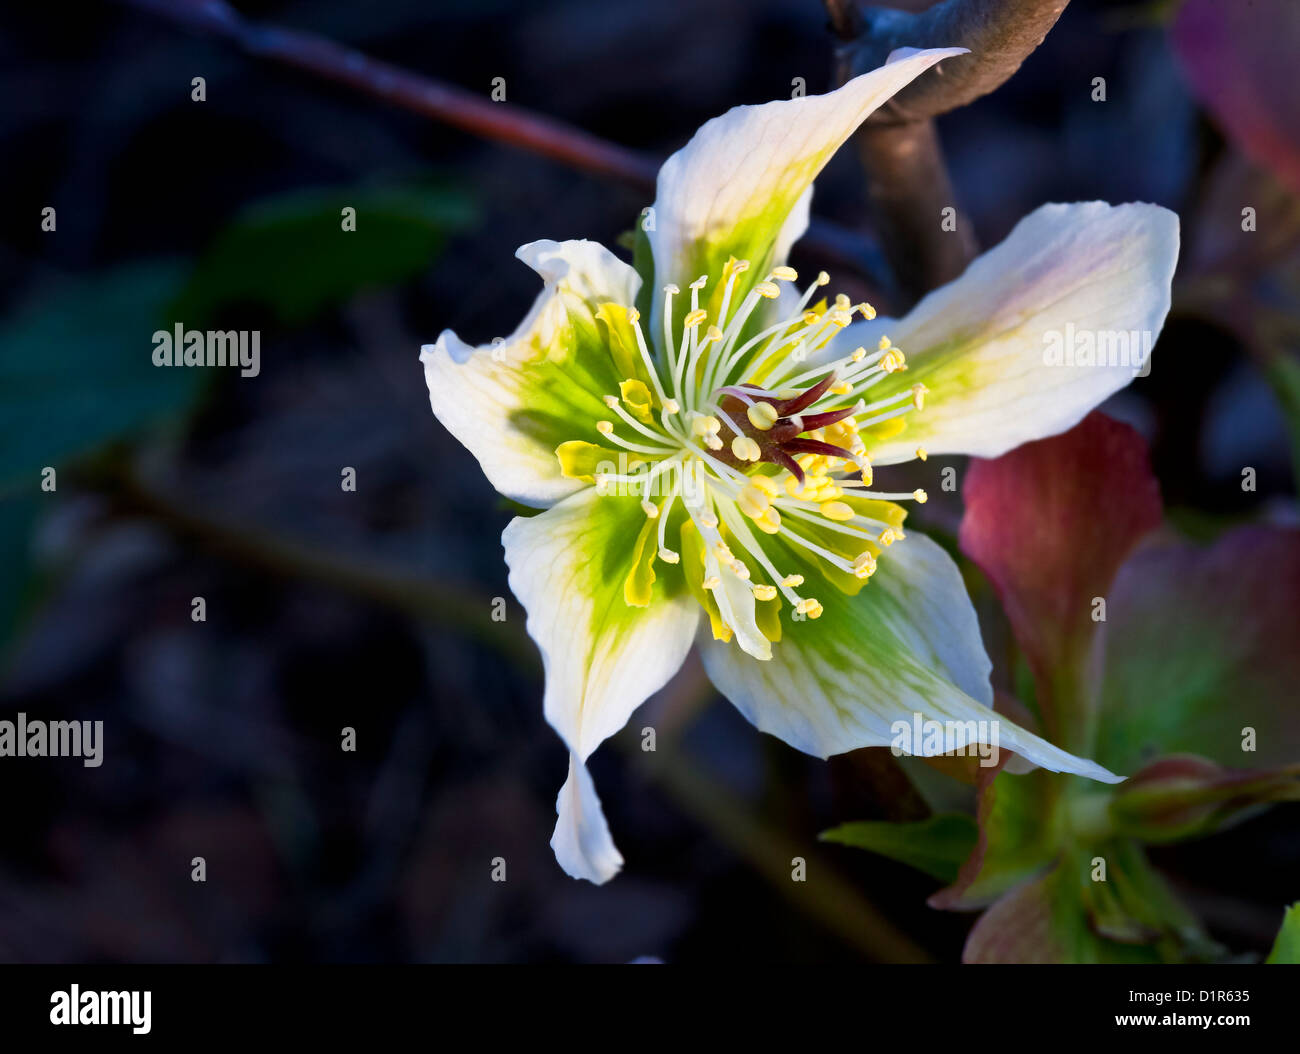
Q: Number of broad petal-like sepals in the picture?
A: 5